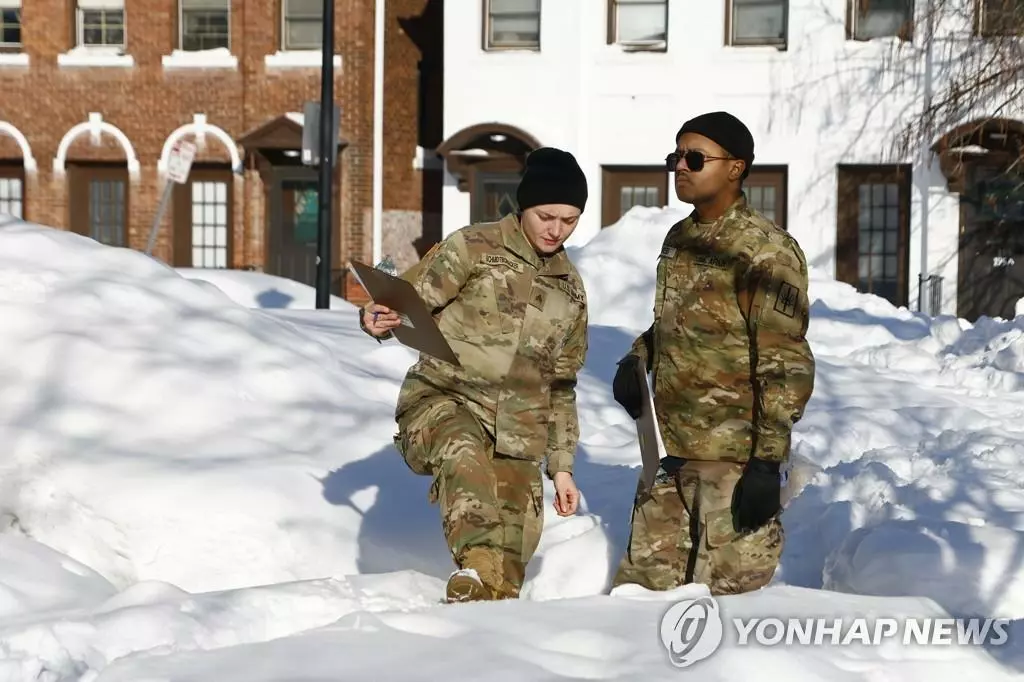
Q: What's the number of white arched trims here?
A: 3